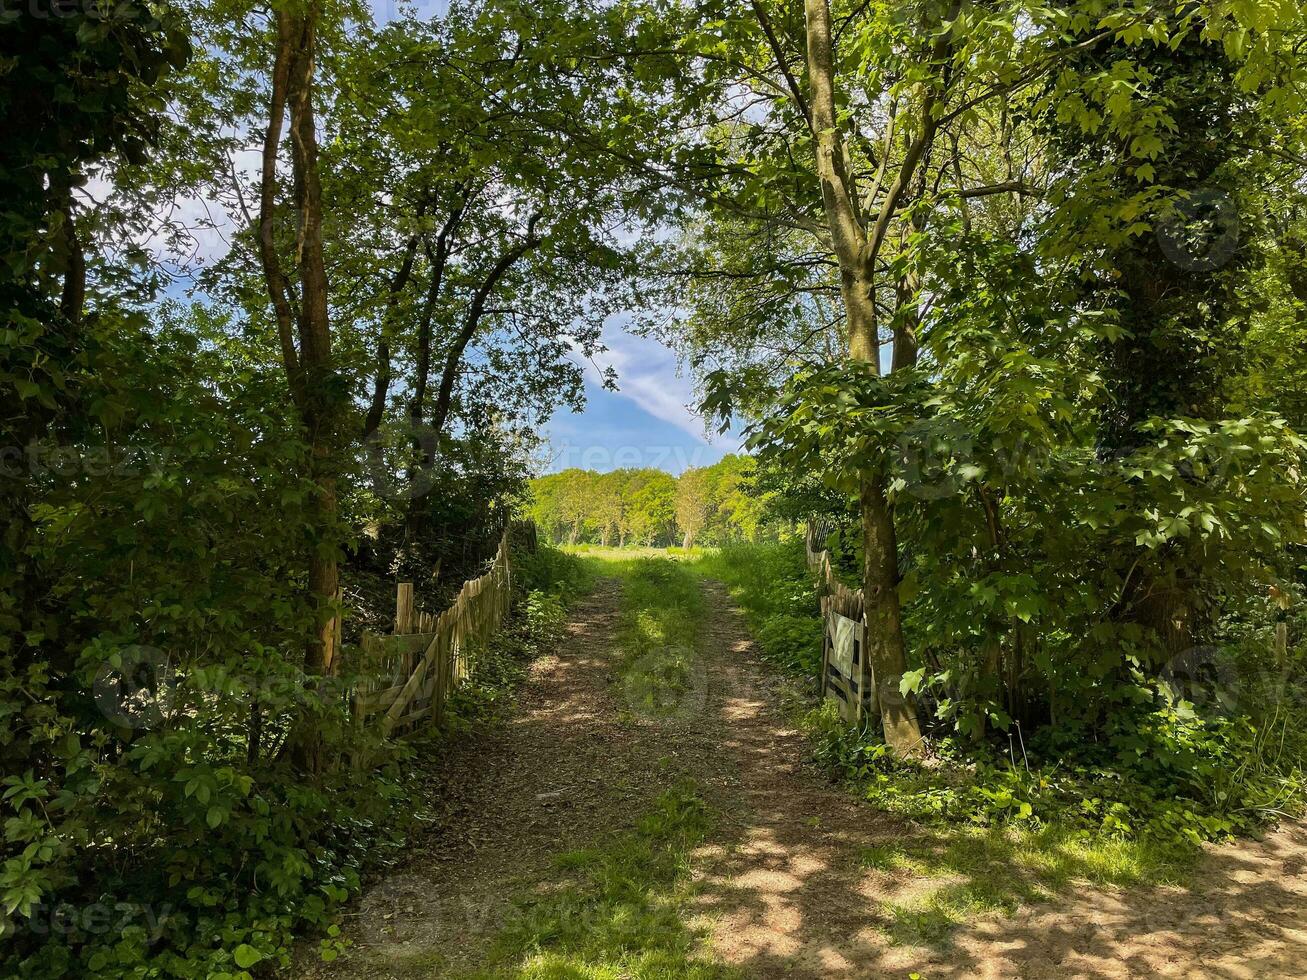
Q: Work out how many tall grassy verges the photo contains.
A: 2